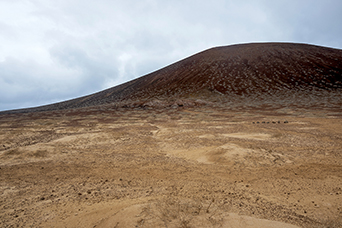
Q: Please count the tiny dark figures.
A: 7